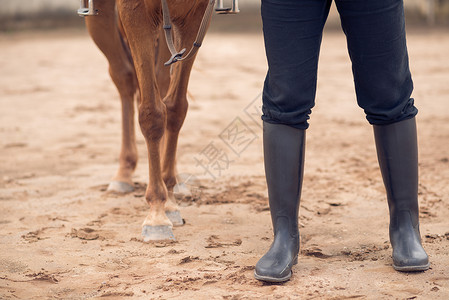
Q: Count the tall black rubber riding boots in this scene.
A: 2